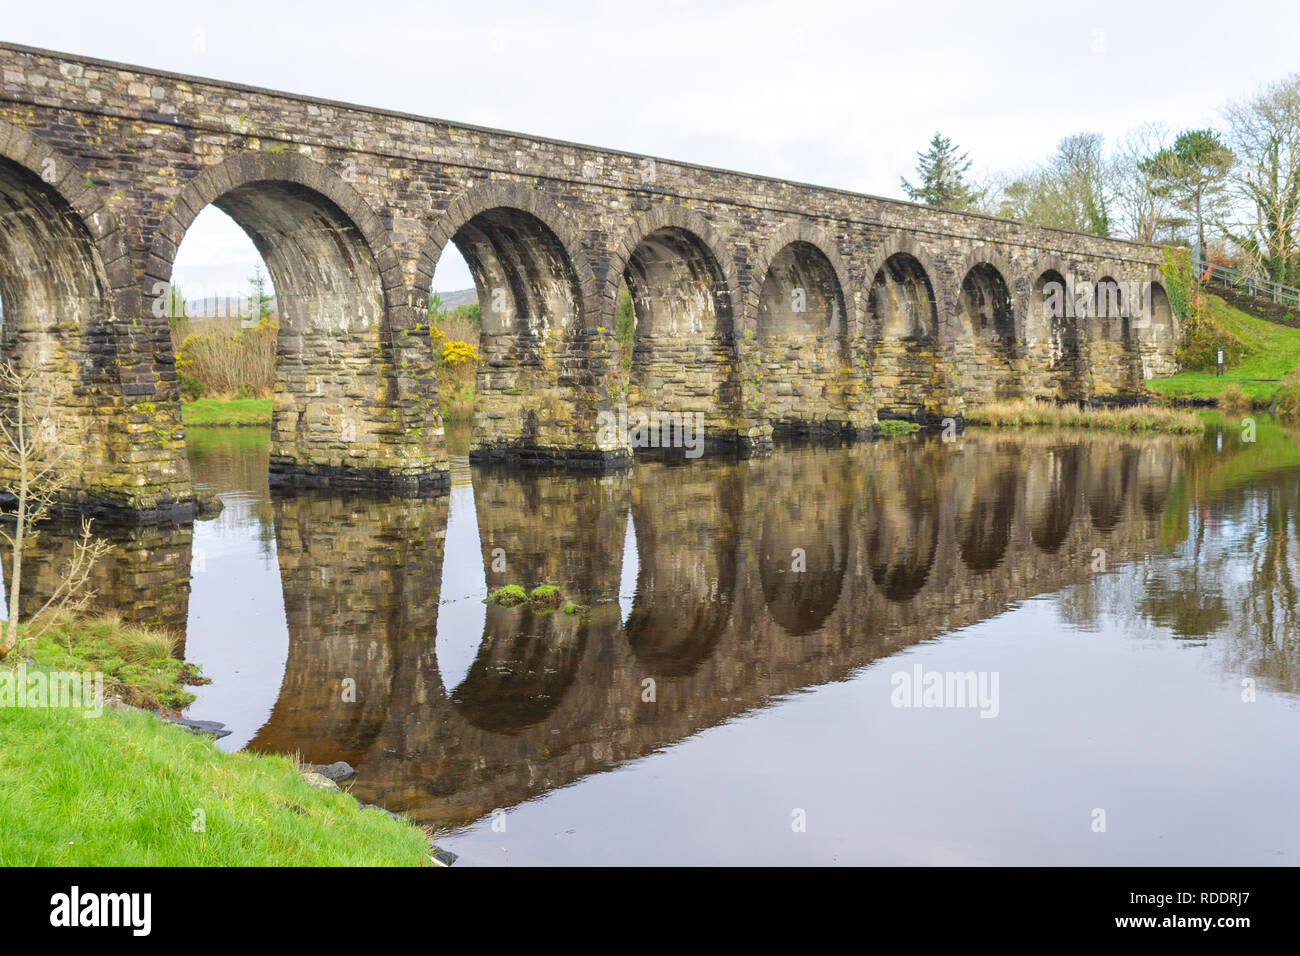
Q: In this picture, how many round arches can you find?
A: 10